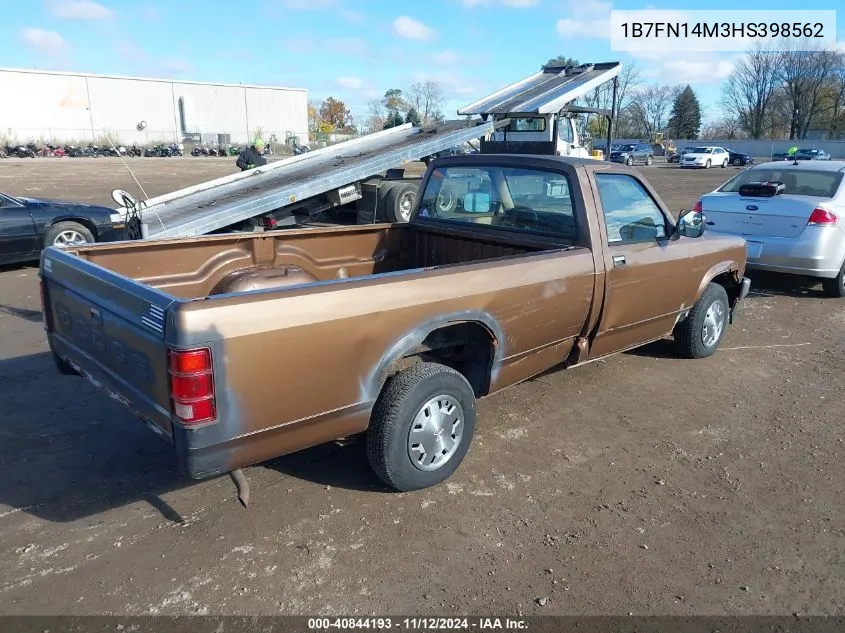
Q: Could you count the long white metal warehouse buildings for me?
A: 1